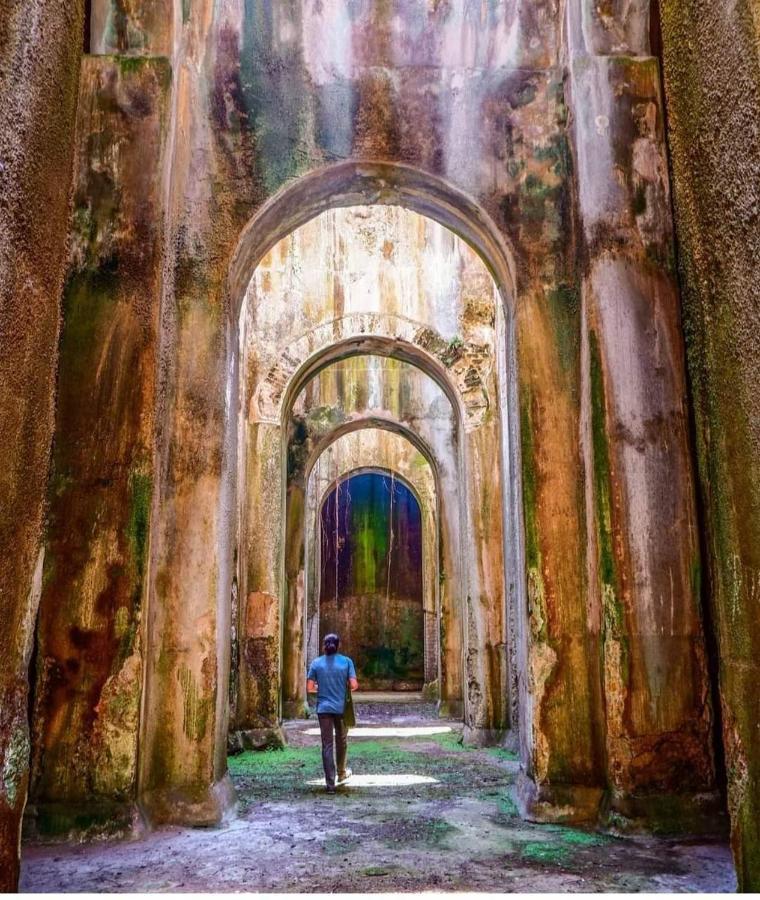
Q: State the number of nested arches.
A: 4